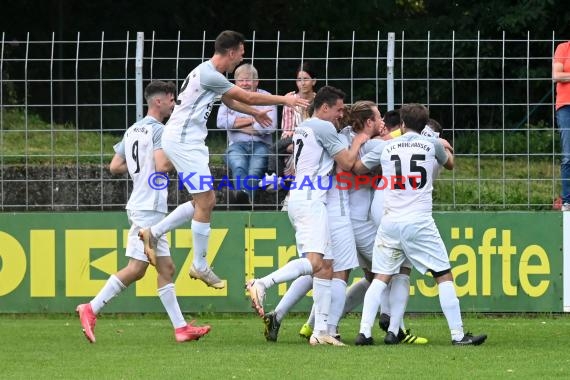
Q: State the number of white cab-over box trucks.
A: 0